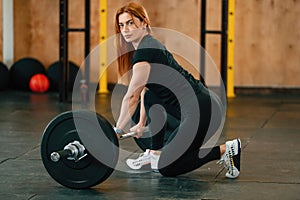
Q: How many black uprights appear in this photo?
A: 4